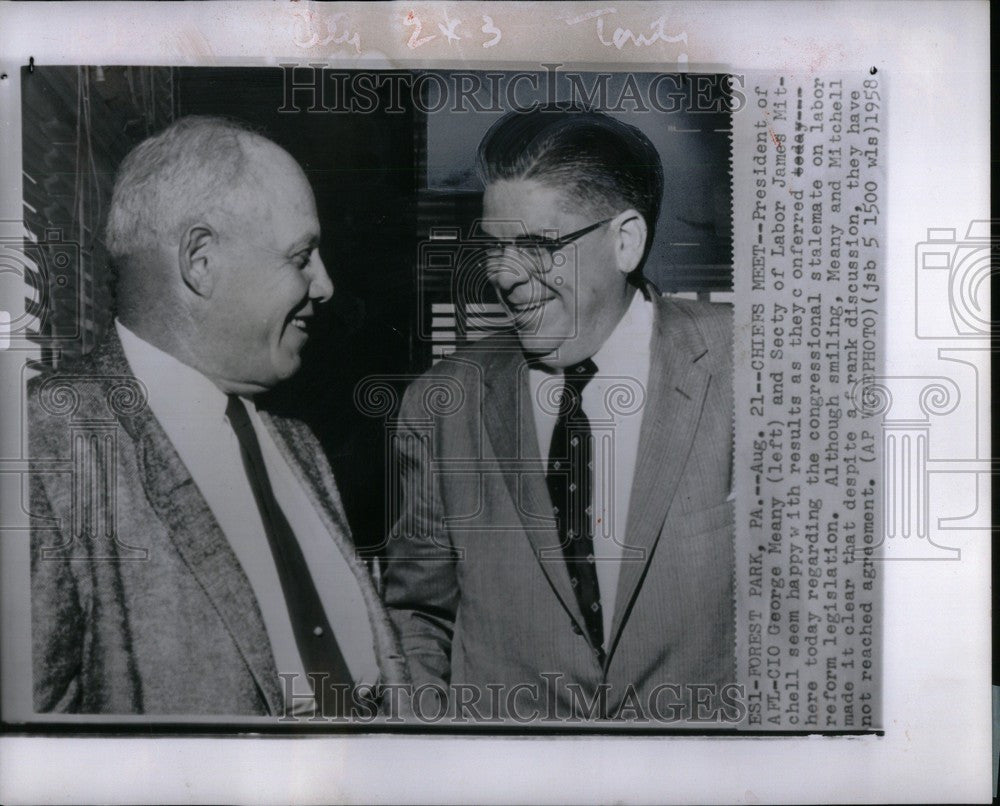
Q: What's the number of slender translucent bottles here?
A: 0